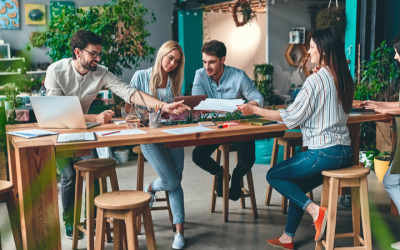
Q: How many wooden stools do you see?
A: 7